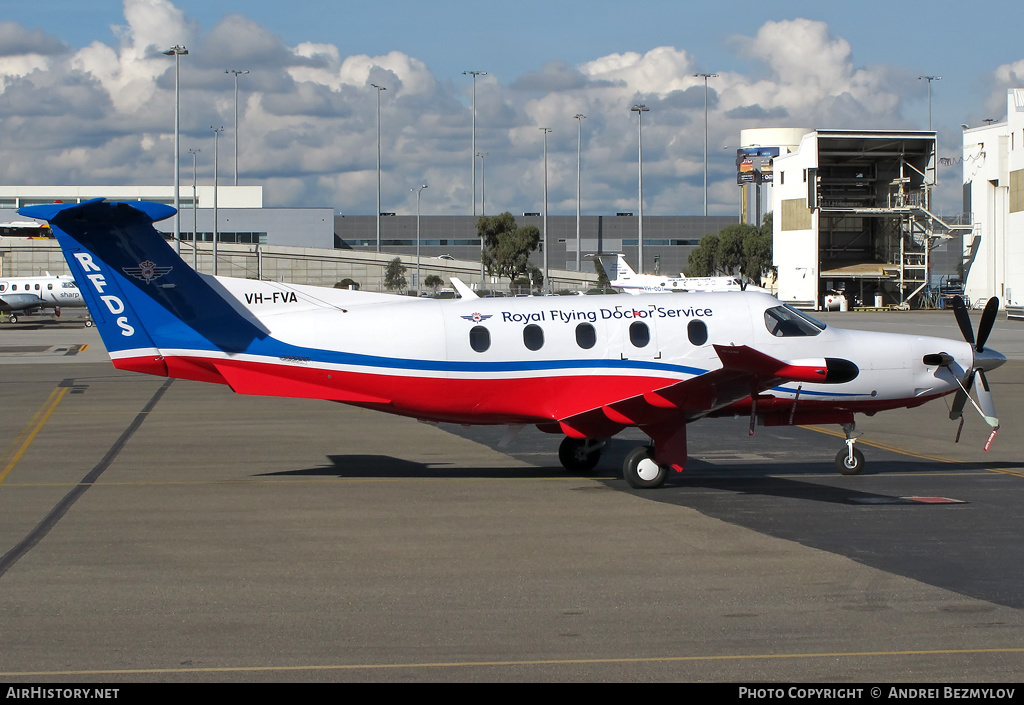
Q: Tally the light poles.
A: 13